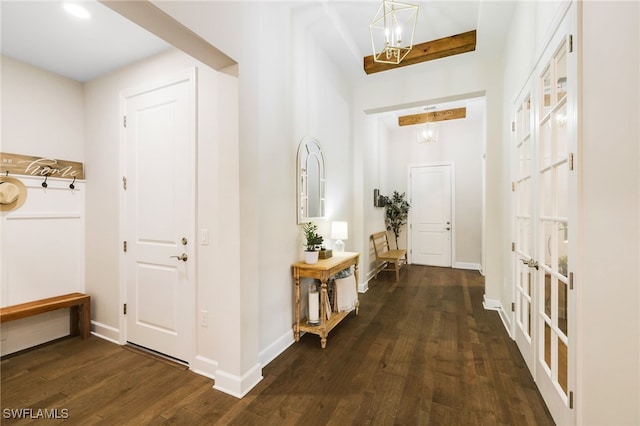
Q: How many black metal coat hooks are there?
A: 3